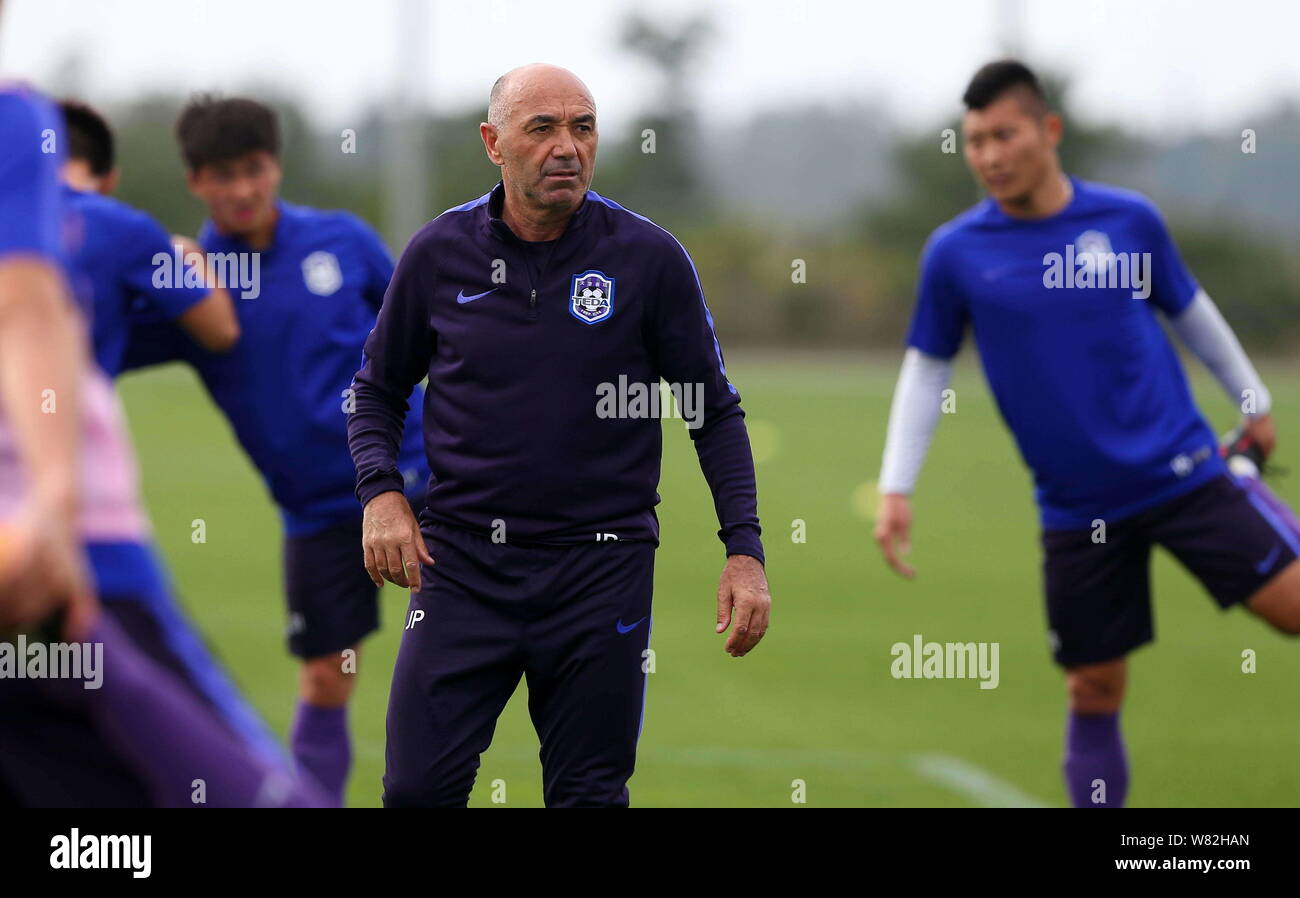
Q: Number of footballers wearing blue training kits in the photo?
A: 4